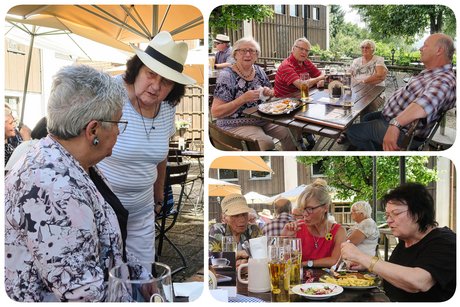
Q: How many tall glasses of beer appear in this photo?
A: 3